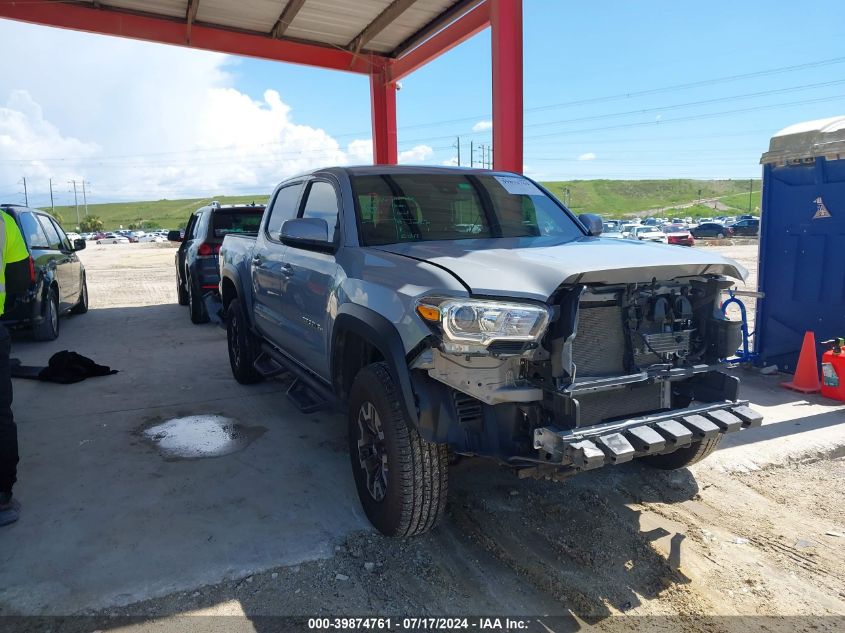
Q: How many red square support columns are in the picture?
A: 2